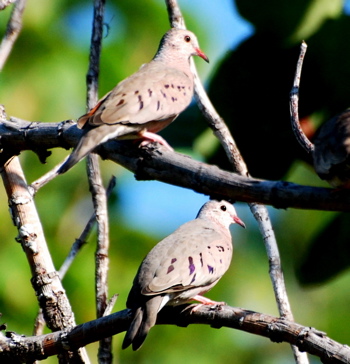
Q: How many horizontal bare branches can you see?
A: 2